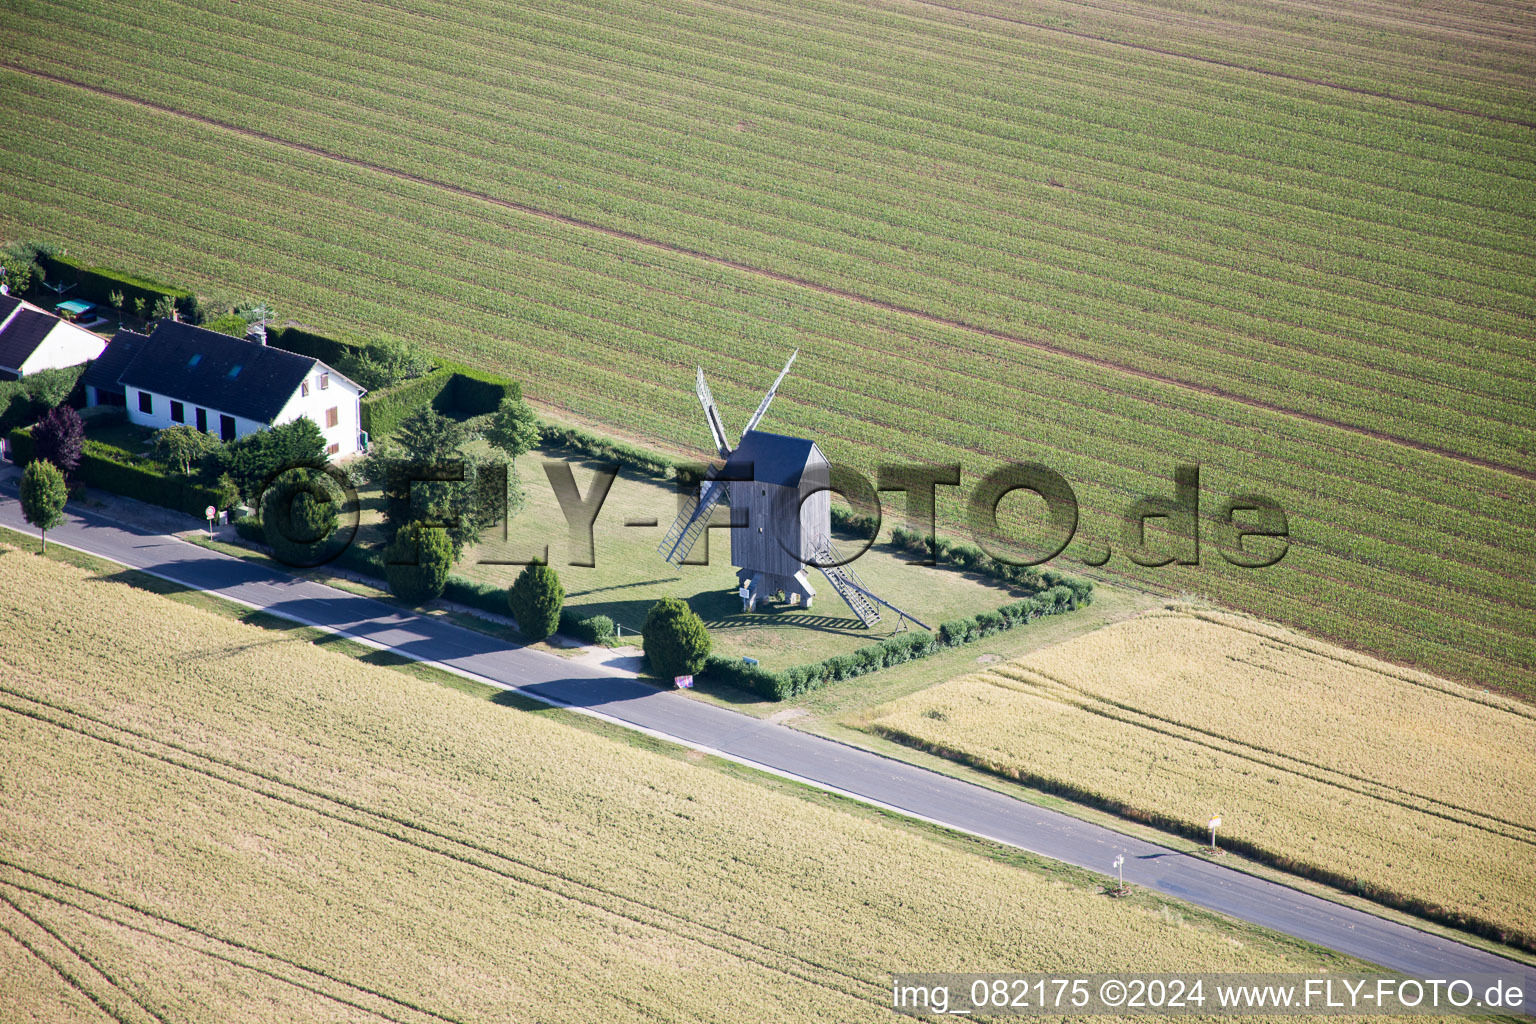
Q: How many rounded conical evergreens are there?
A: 4